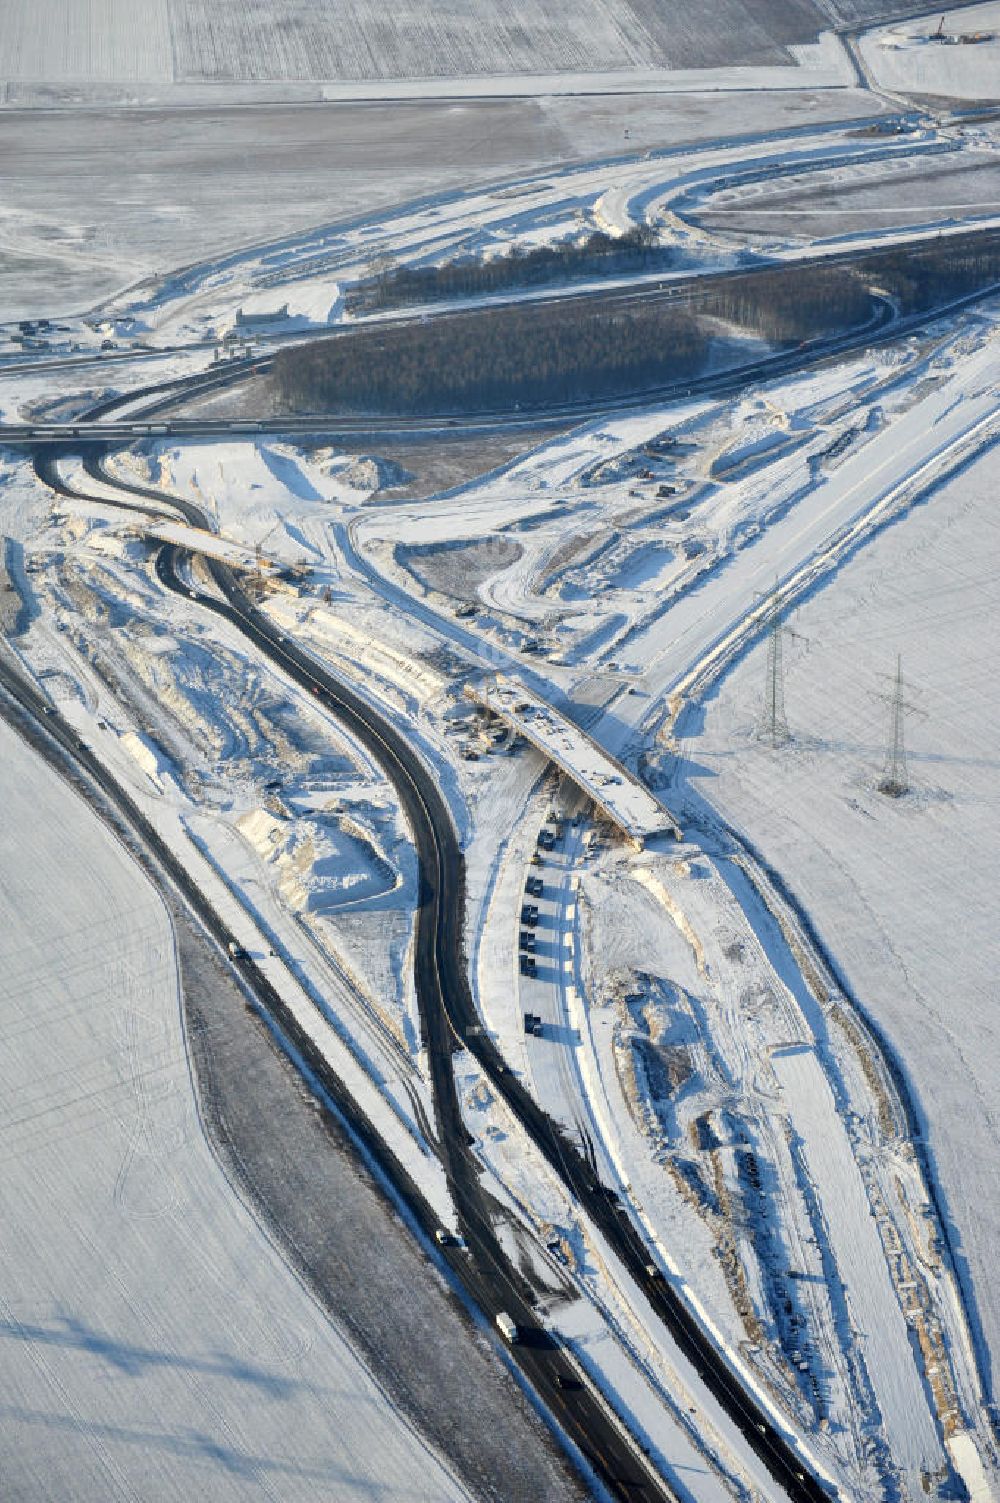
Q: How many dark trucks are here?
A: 6